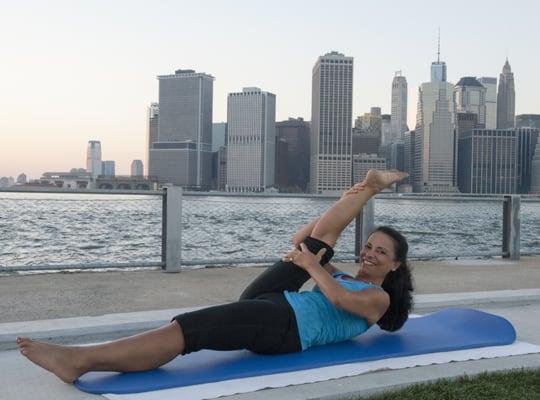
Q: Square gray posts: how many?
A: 3